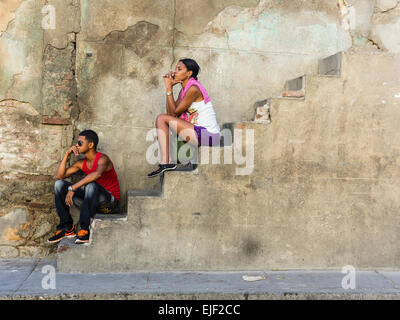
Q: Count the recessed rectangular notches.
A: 3